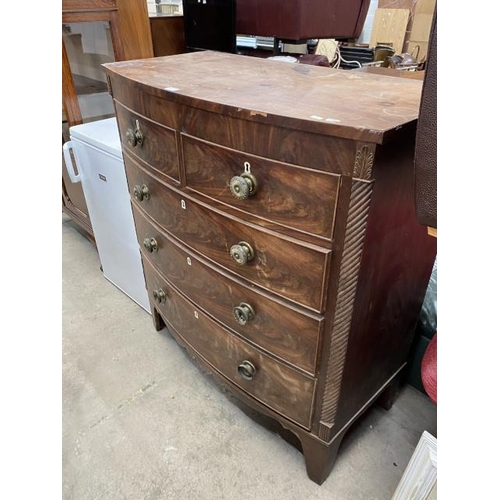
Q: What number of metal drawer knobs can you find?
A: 8